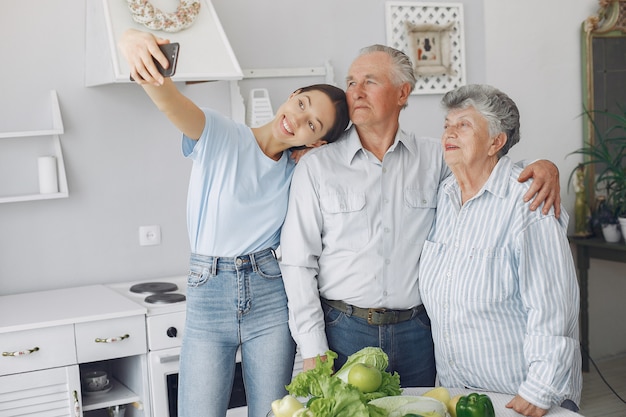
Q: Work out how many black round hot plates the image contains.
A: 2